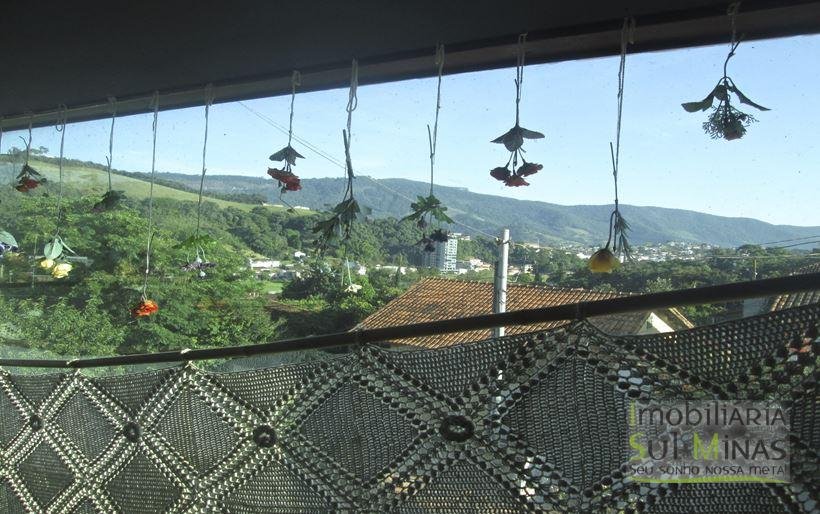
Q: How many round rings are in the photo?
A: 4